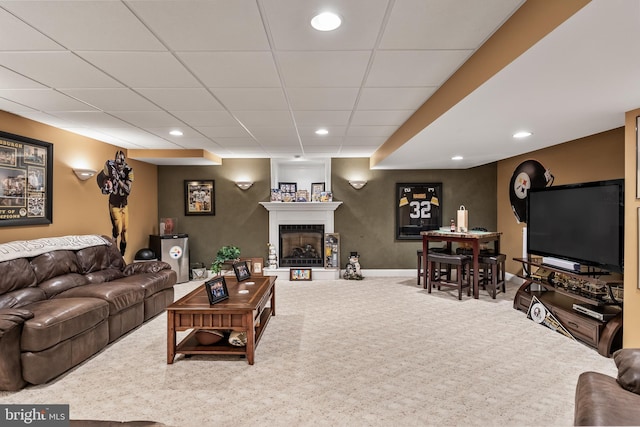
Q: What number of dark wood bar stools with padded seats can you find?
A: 4